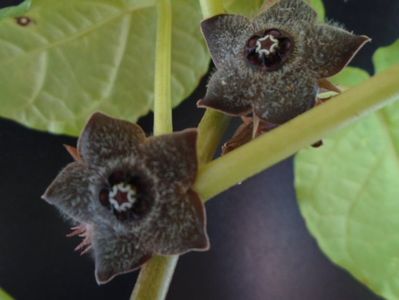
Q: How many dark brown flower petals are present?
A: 10